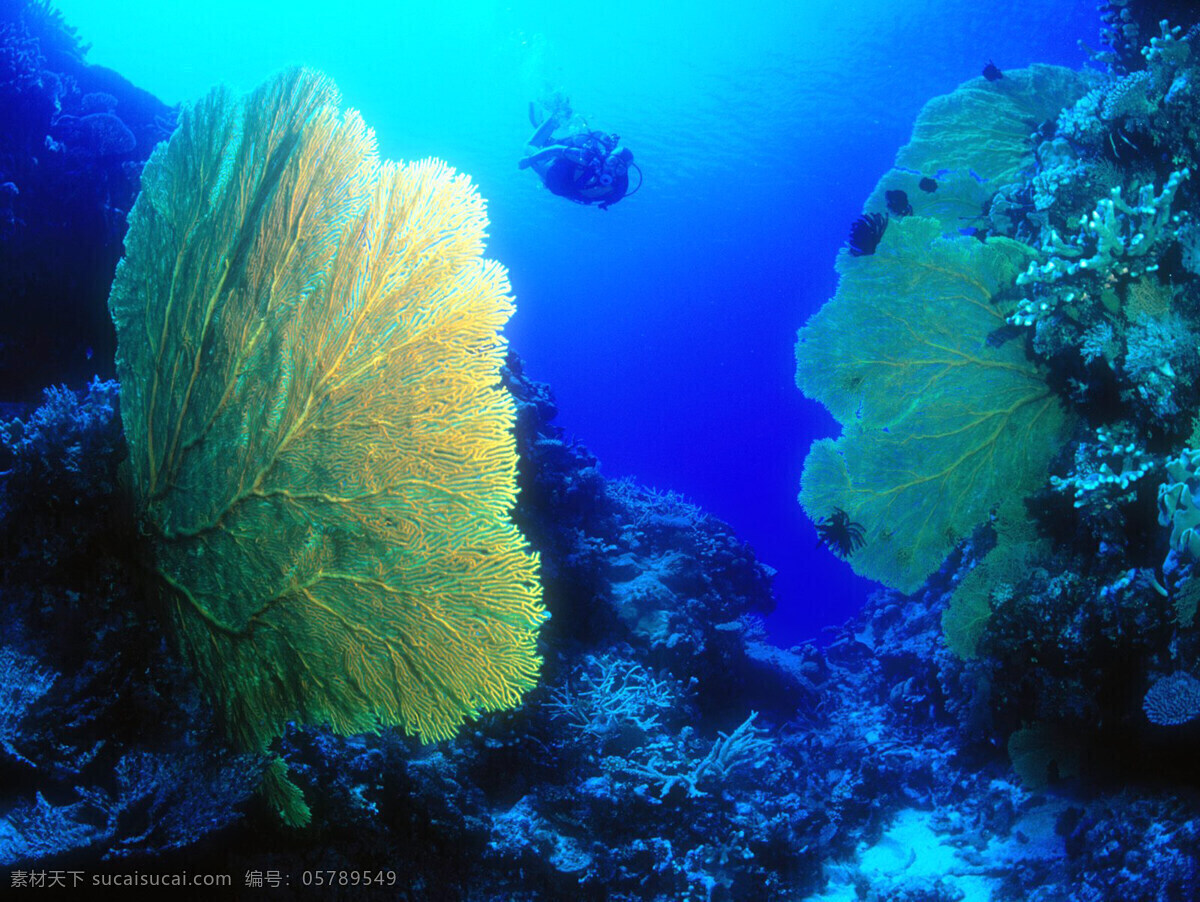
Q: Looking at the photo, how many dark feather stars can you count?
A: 5